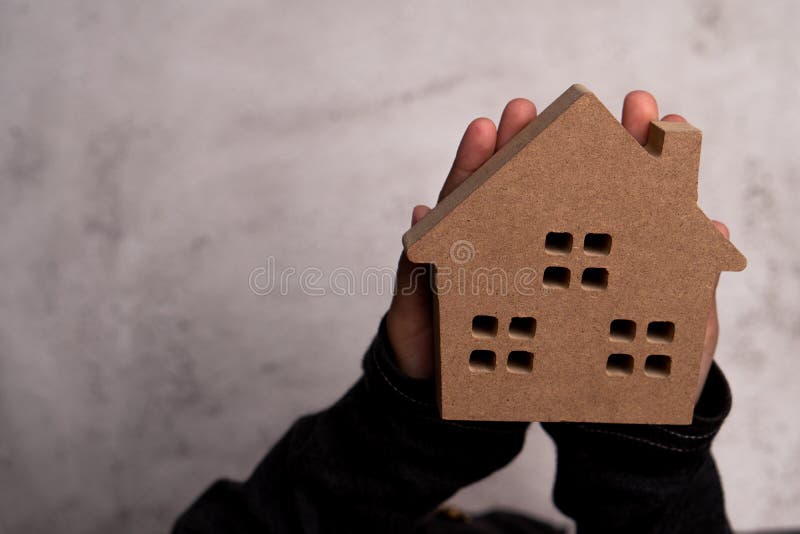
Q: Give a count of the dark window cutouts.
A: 12